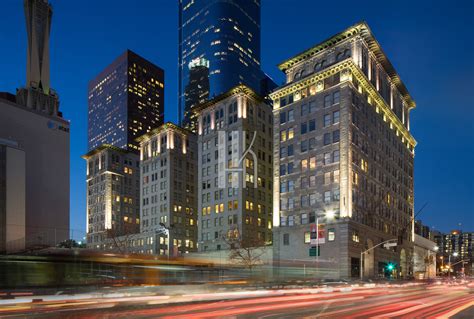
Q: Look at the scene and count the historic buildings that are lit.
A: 4